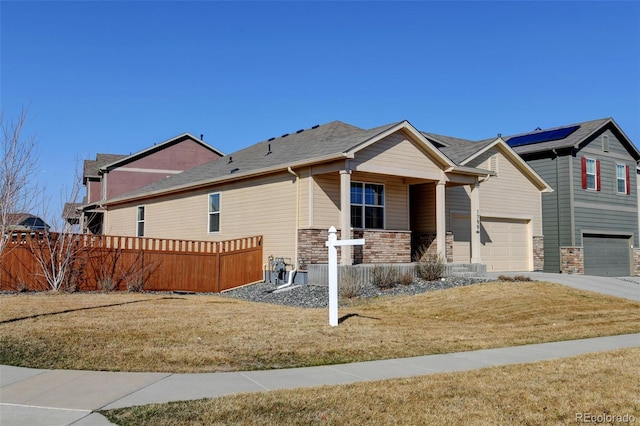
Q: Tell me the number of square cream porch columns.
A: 3